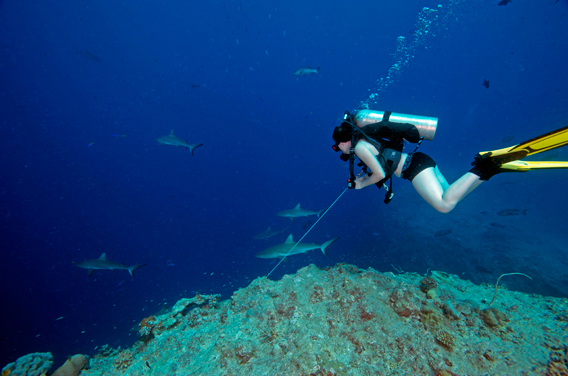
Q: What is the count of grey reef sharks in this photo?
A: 5